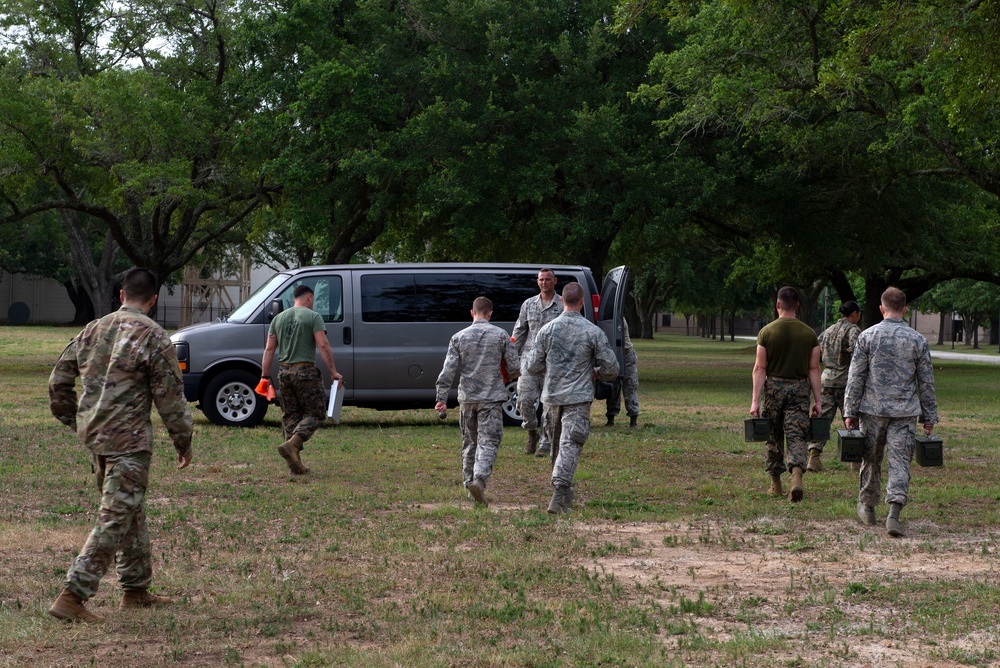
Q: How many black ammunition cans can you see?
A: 4